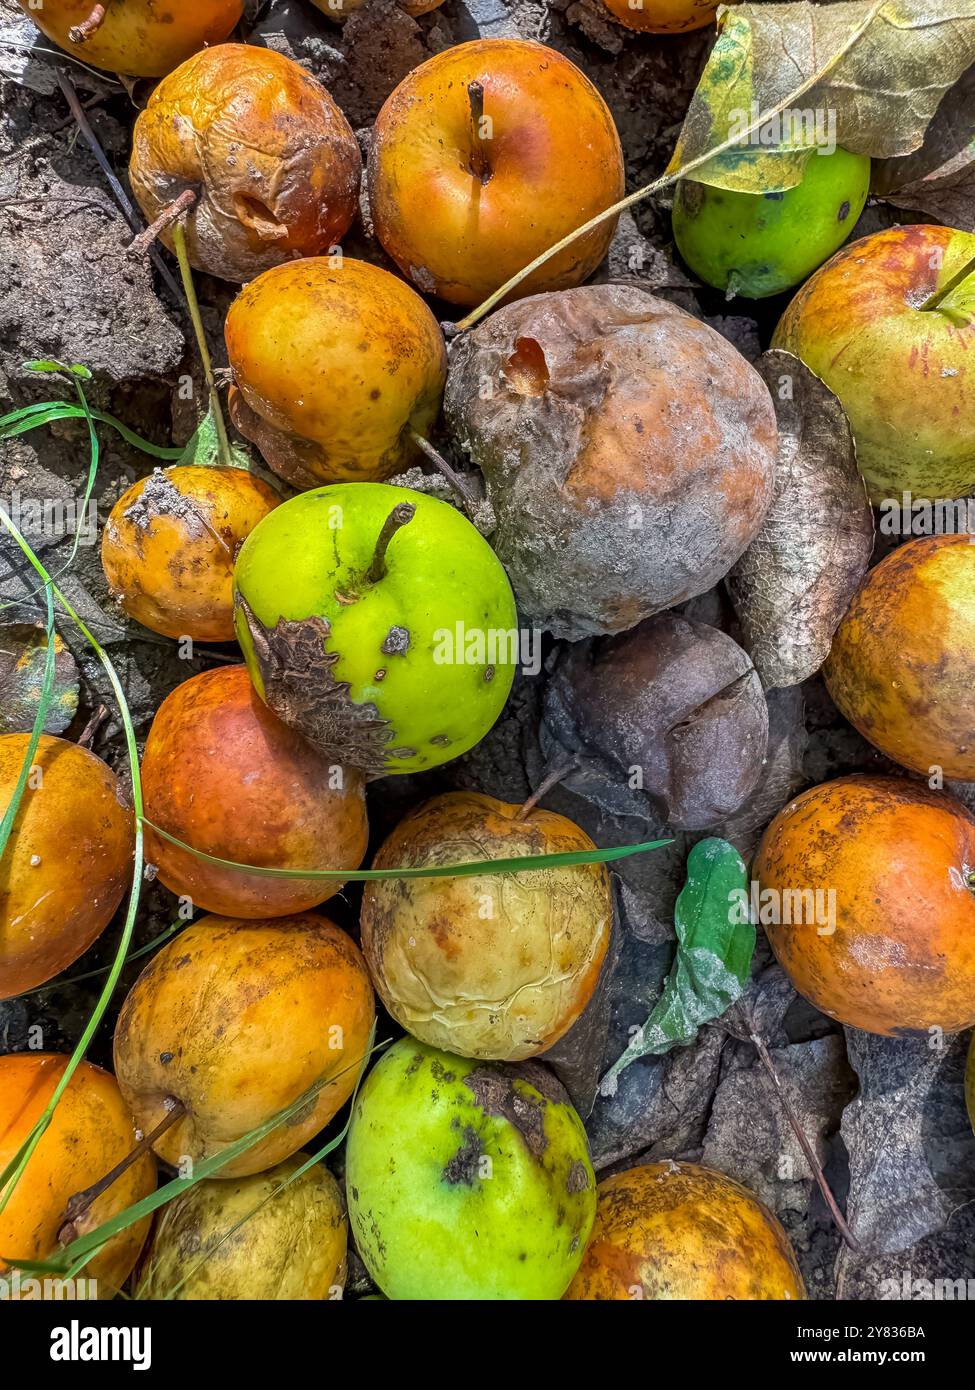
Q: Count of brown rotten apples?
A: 2